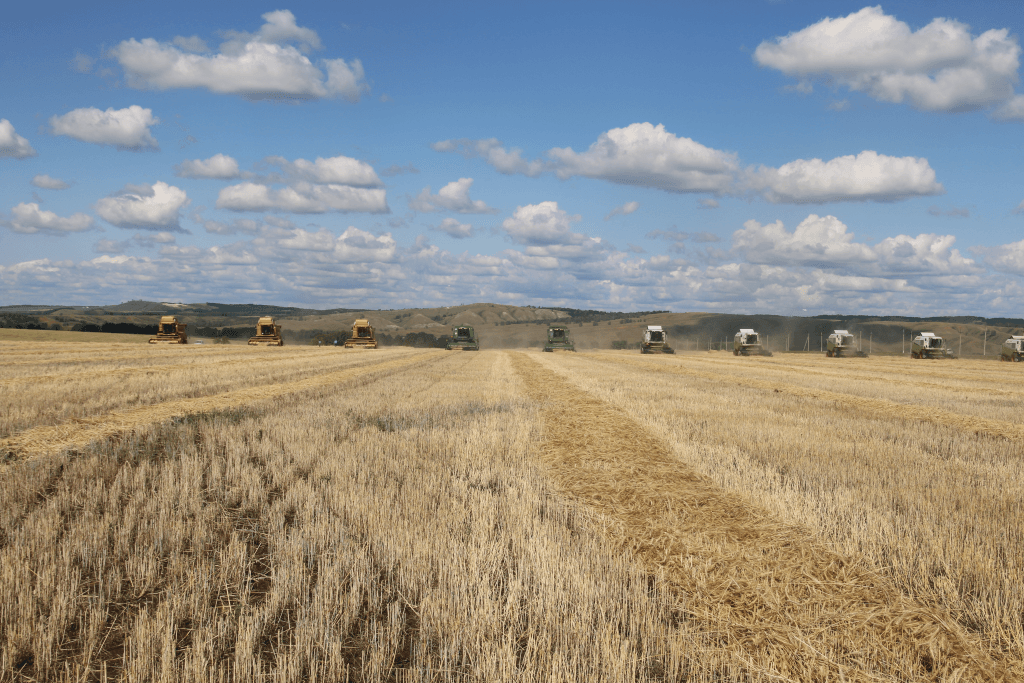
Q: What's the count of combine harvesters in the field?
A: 10